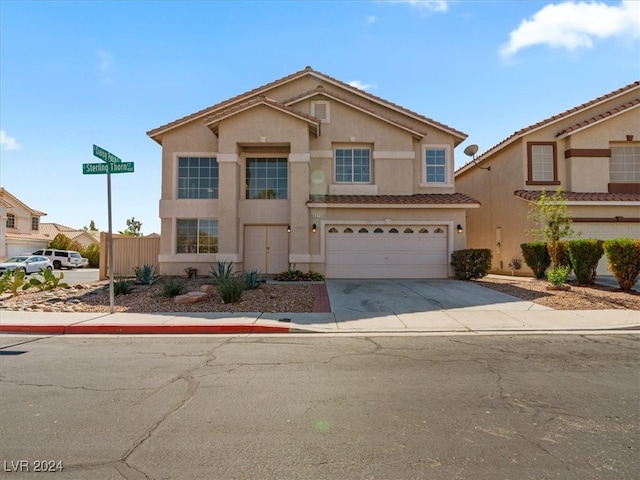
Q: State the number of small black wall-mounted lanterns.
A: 3